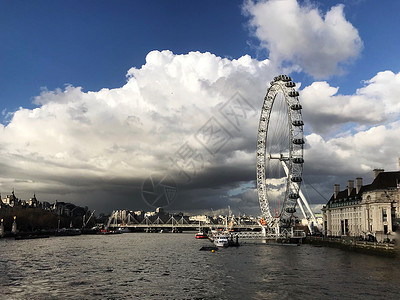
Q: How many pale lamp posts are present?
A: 2